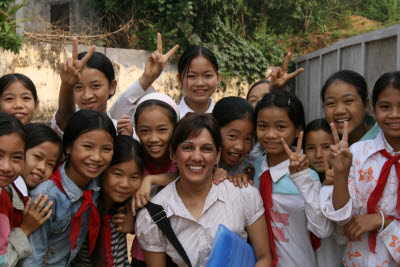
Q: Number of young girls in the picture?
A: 14